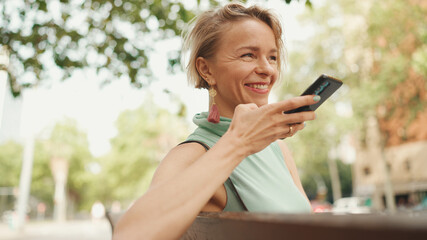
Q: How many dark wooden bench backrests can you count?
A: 1